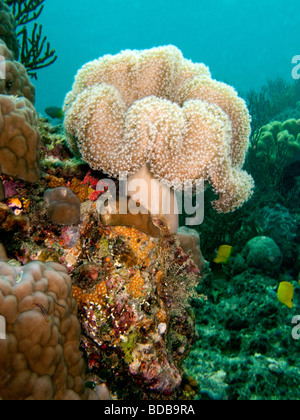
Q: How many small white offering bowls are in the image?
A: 0